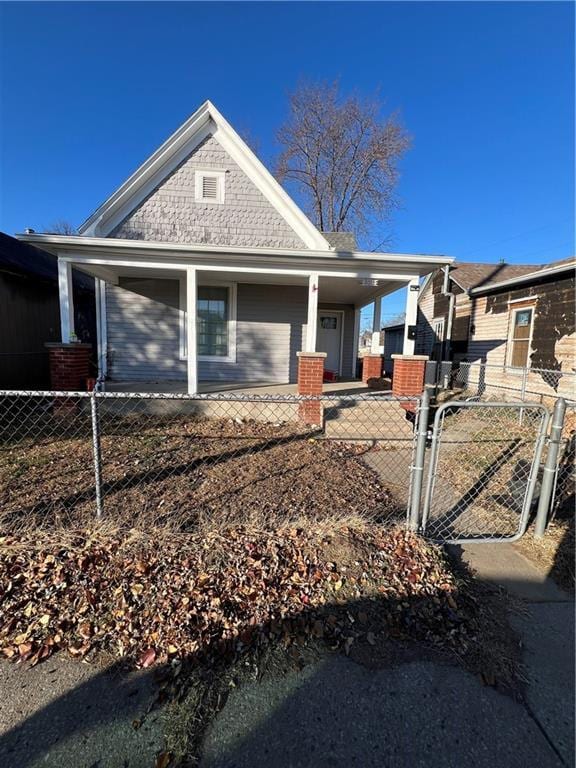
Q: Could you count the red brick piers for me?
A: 4